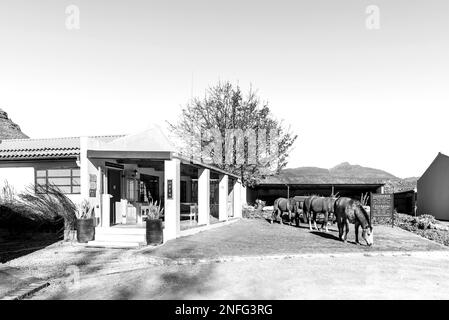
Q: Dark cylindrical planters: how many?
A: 2